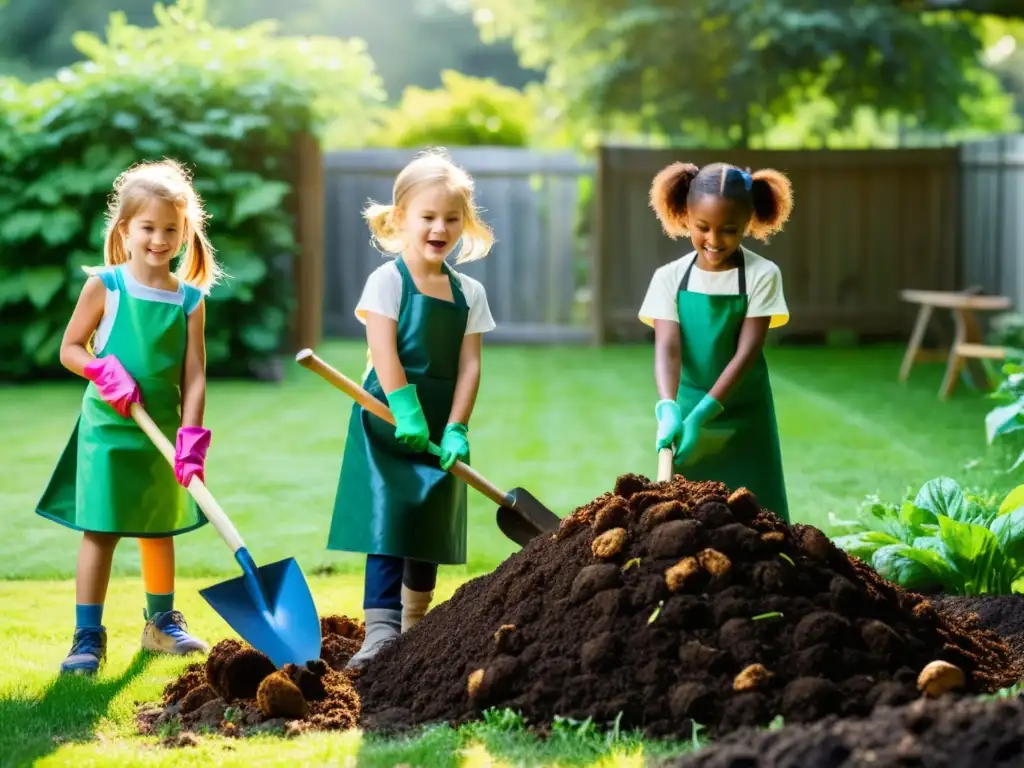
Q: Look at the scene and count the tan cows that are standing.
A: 0